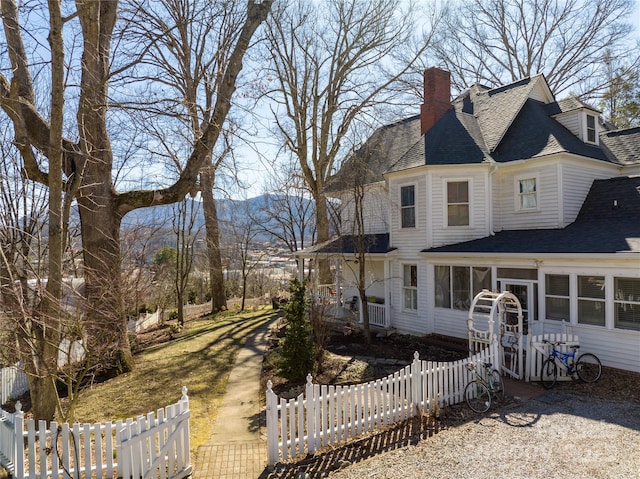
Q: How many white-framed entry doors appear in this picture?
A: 1